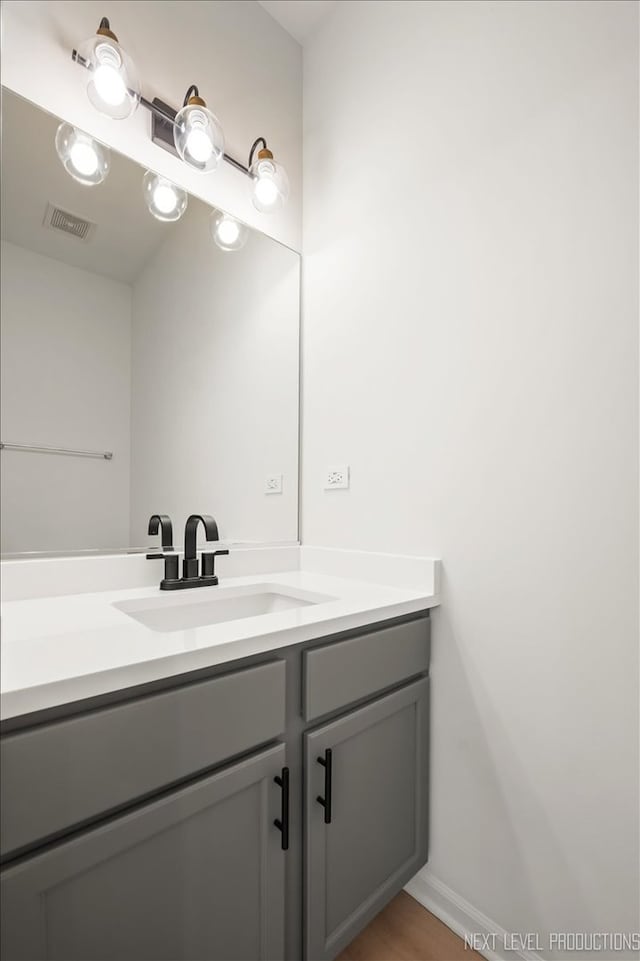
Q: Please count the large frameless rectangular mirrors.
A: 1